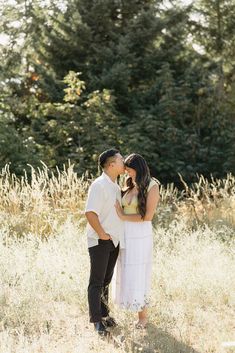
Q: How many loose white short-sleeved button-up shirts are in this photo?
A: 1